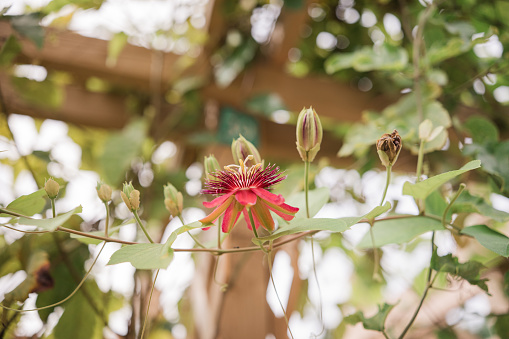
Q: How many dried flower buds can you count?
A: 1